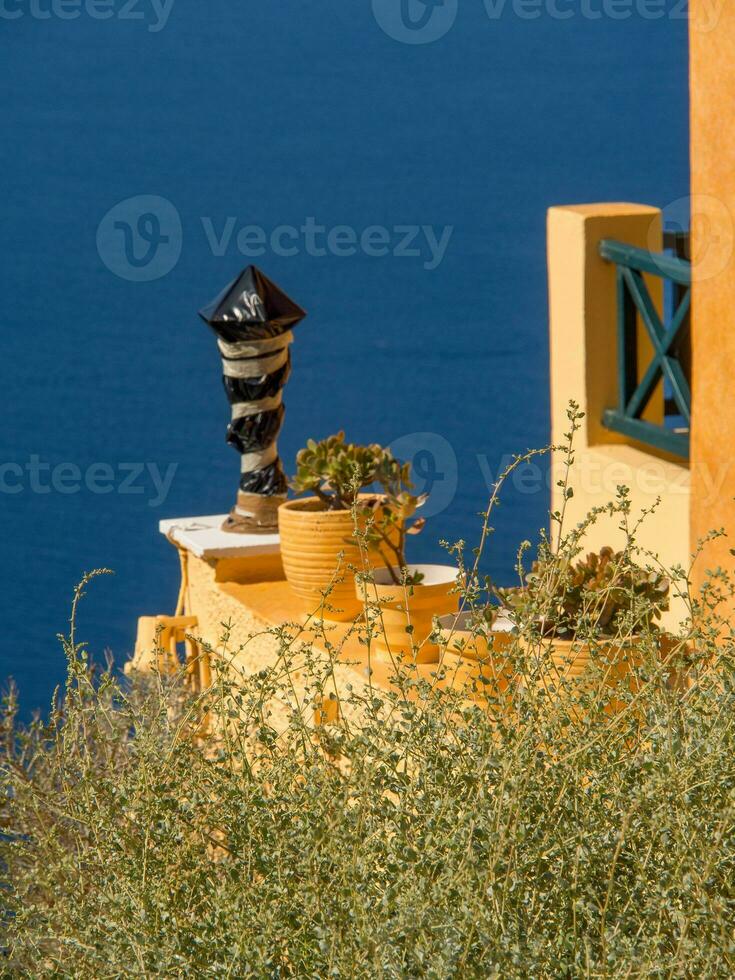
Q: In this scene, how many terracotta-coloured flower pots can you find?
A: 4